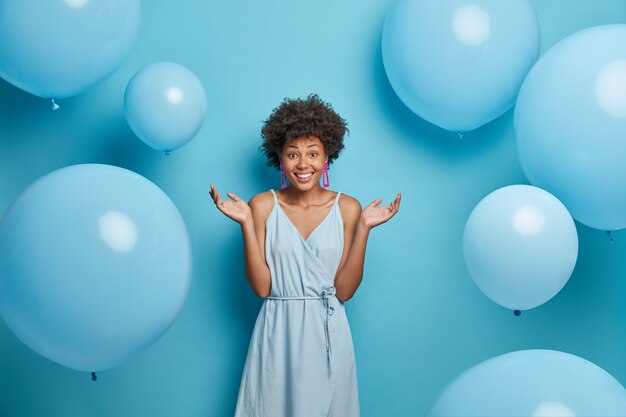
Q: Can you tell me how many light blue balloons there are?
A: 7